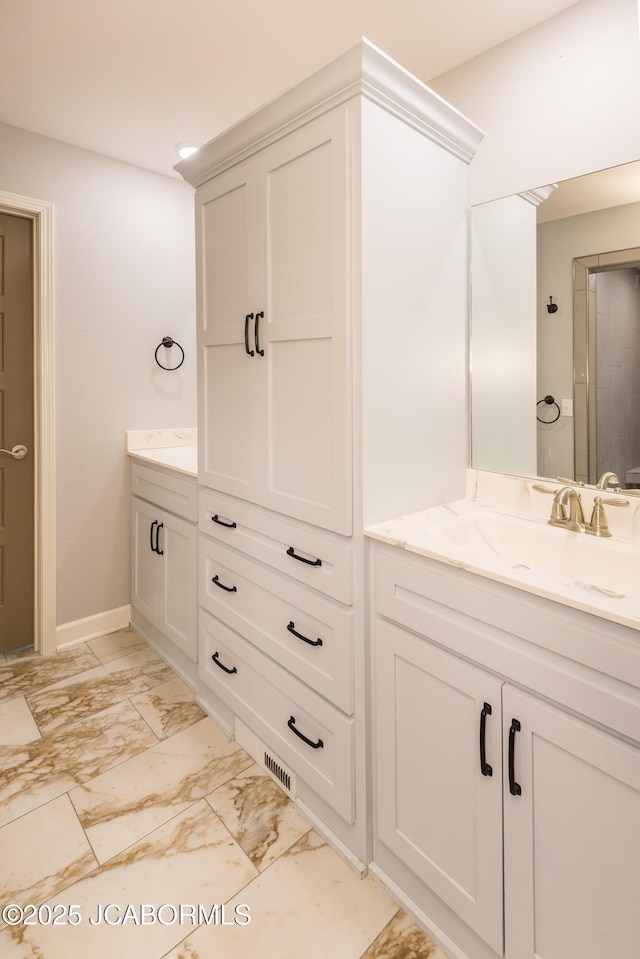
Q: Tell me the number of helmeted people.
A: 0